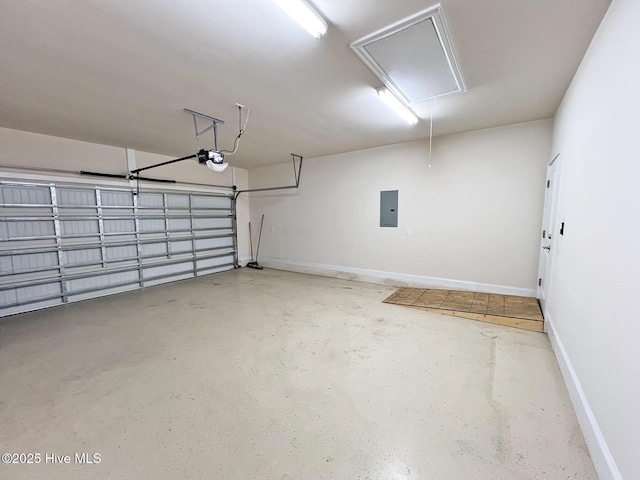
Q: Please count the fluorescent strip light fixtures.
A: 2